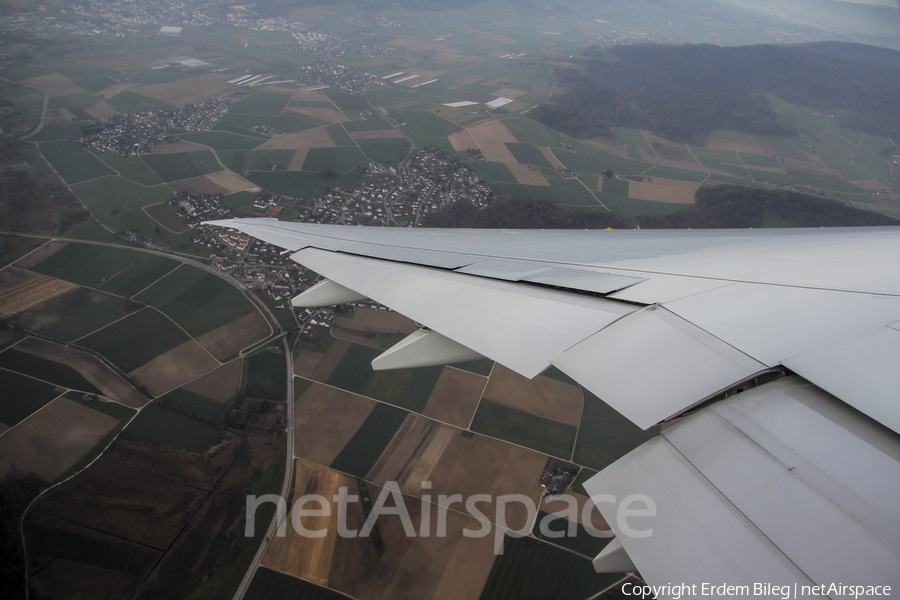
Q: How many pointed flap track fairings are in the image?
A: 3